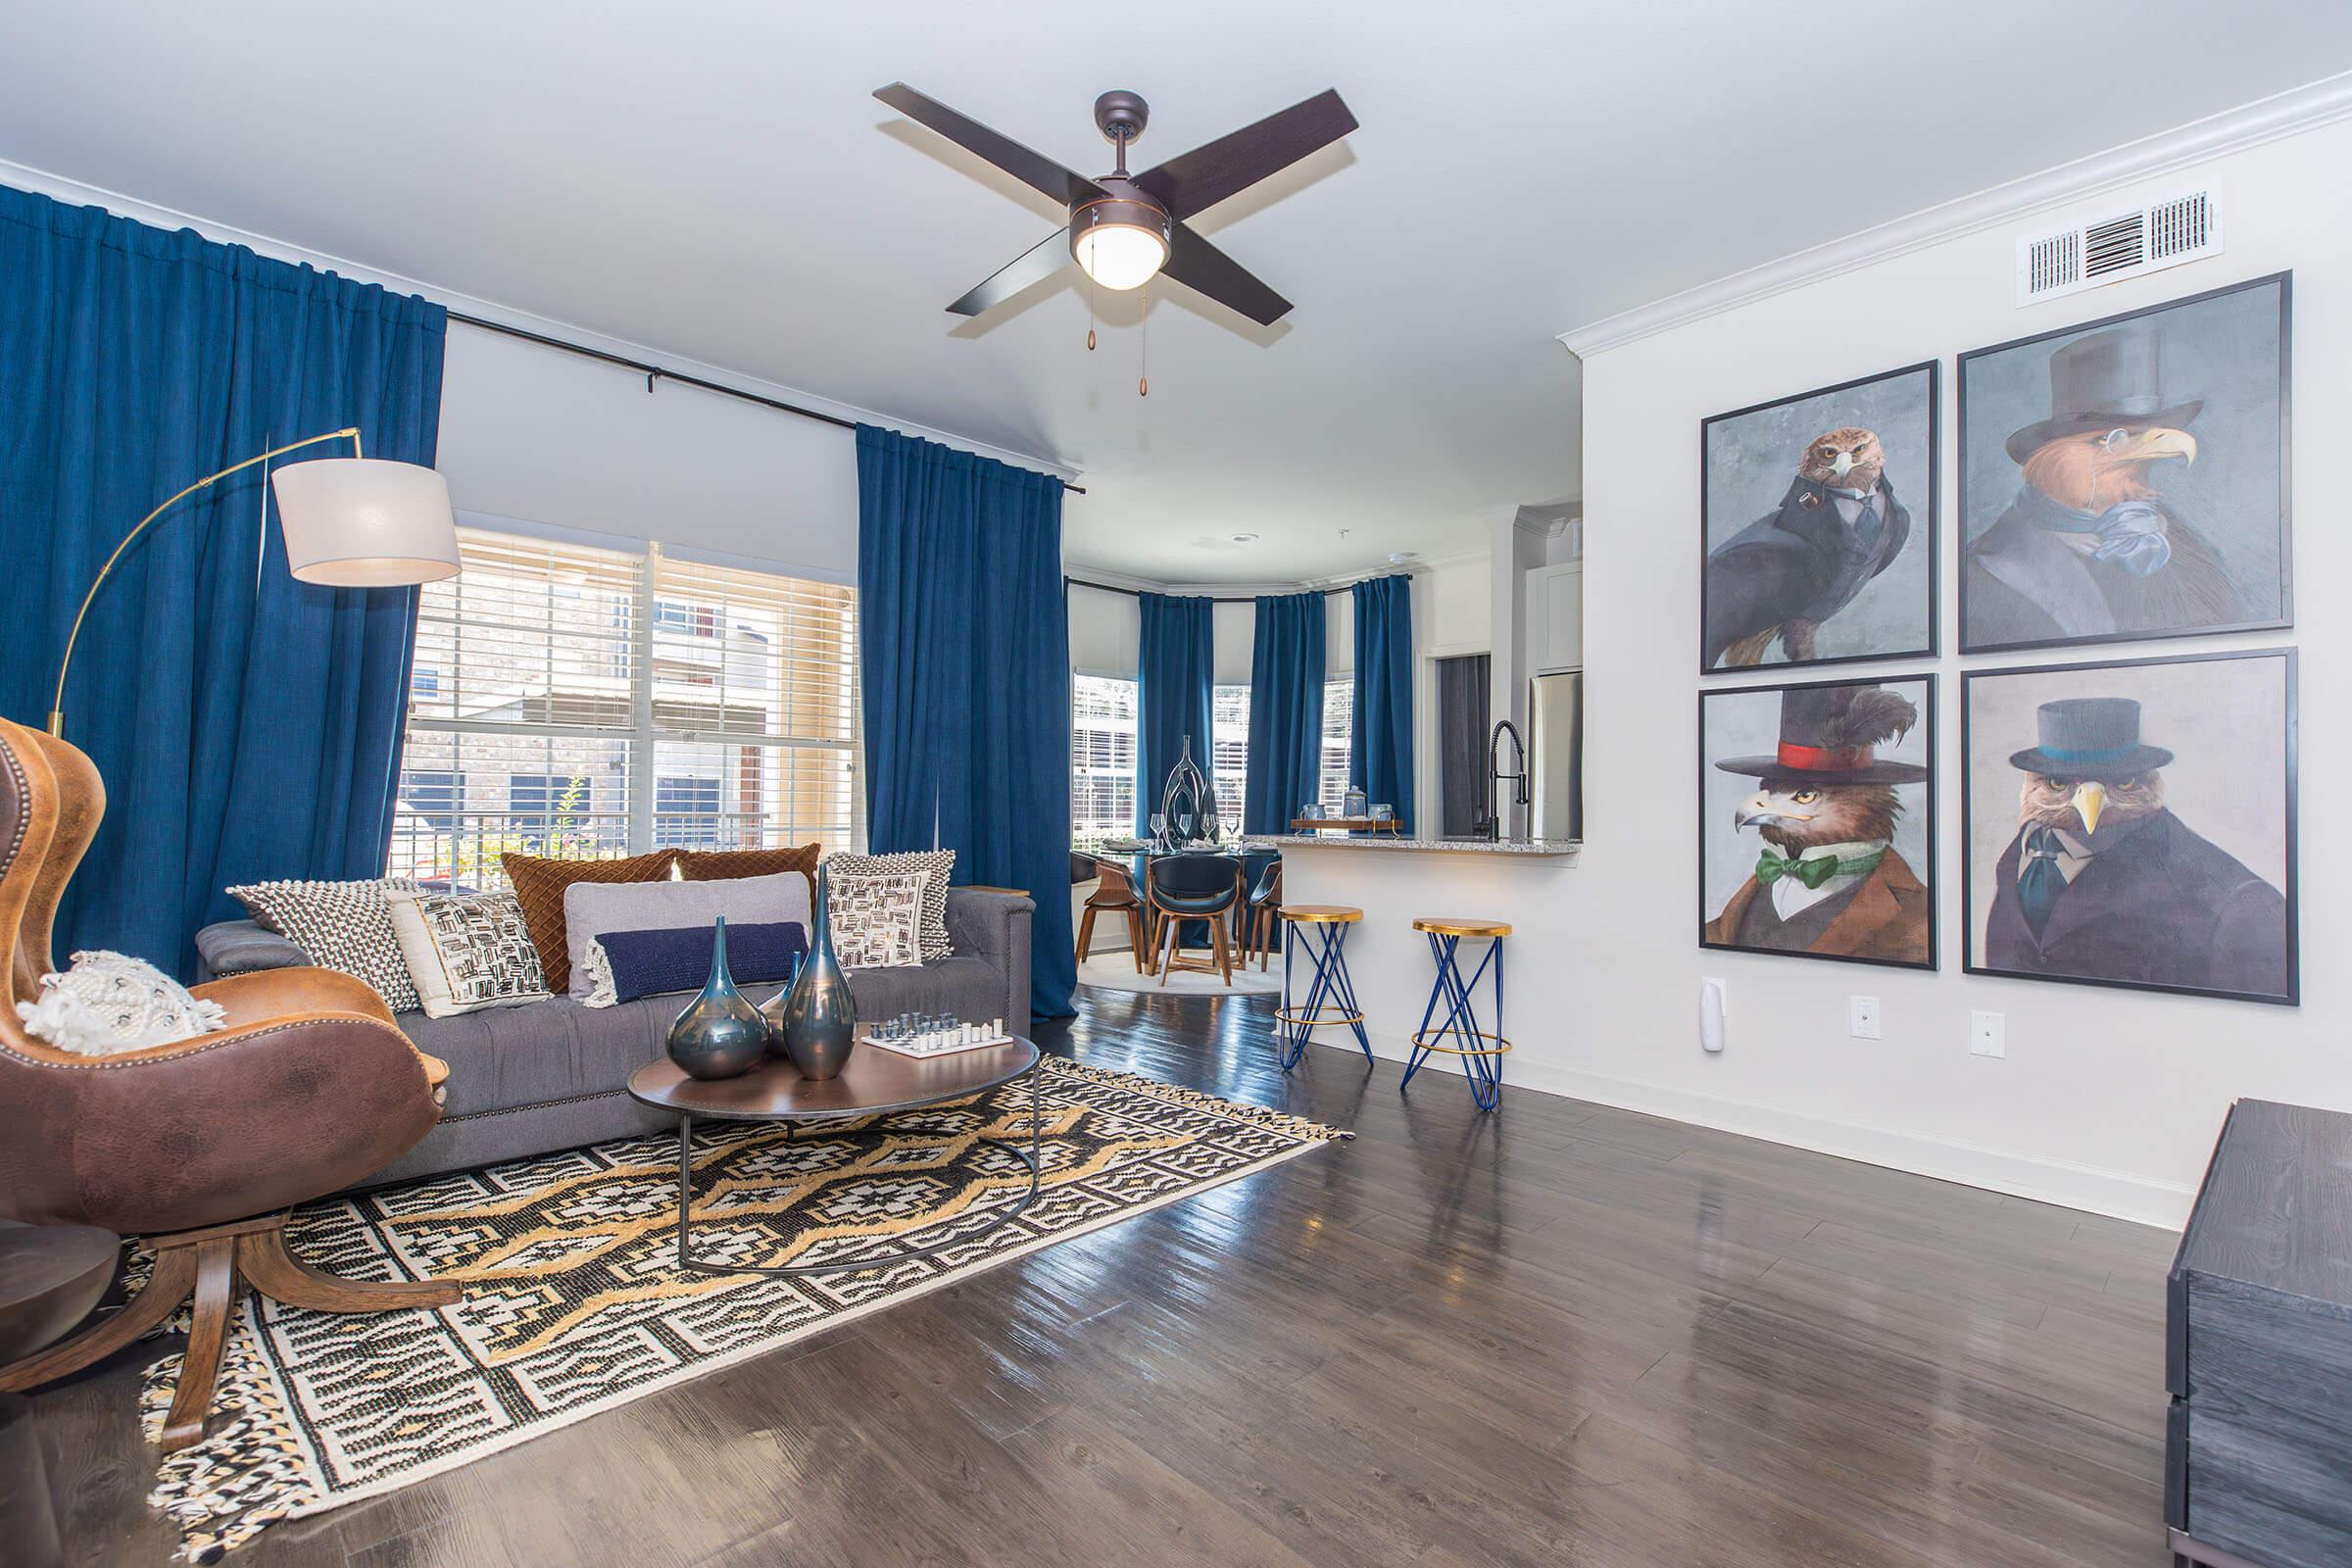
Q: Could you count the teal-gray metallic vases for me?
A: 3